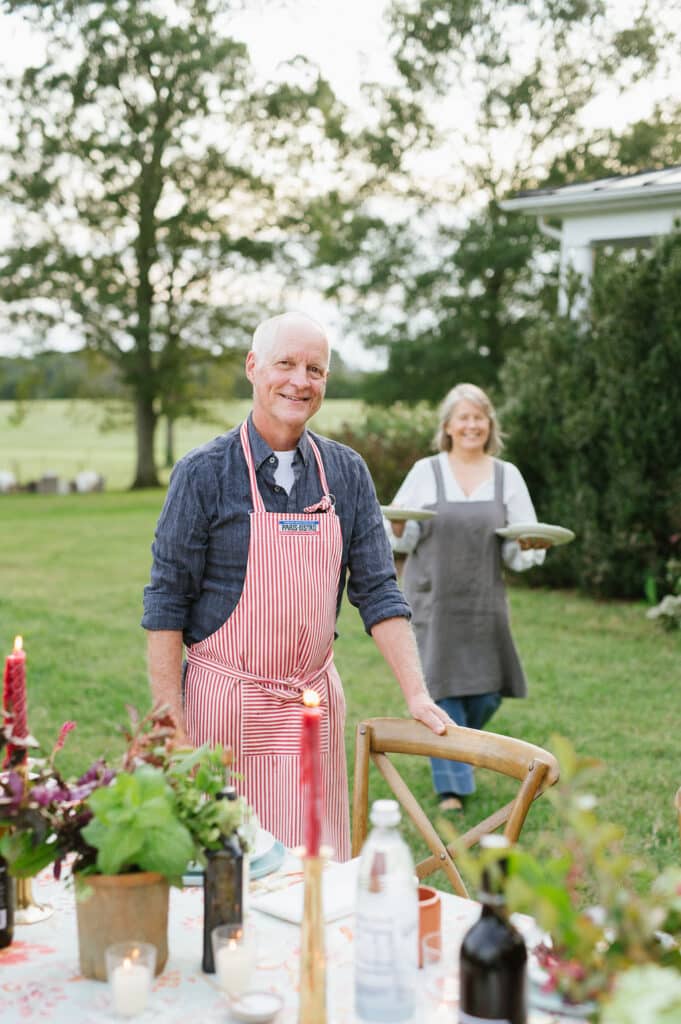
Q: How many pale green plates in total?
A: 2